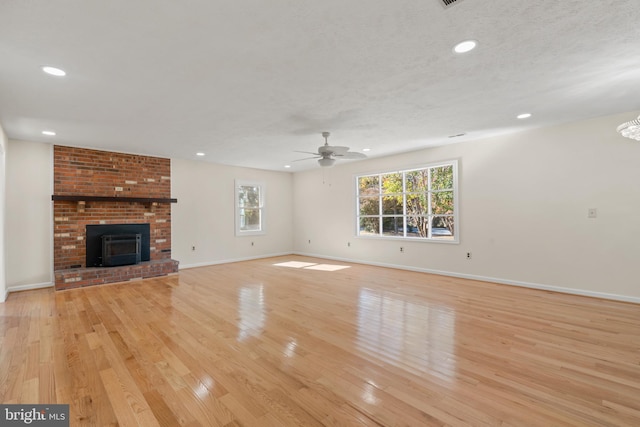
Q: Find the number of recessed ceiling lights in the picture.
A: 7